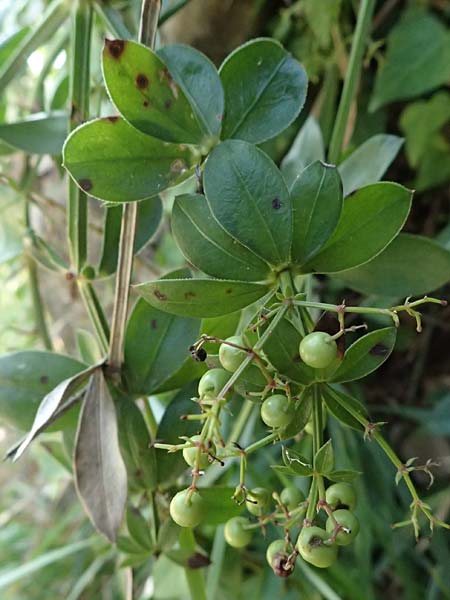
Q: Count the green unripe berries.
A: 13